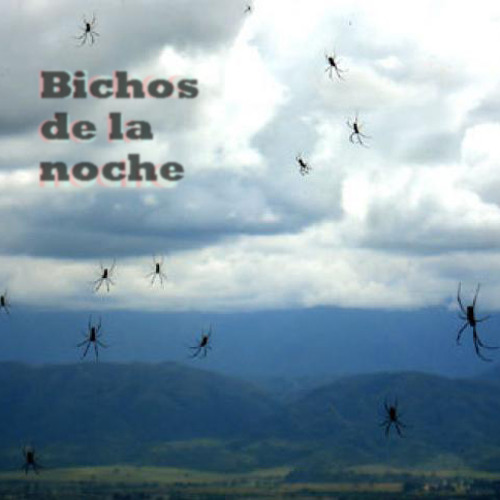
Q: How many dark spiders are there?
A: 13